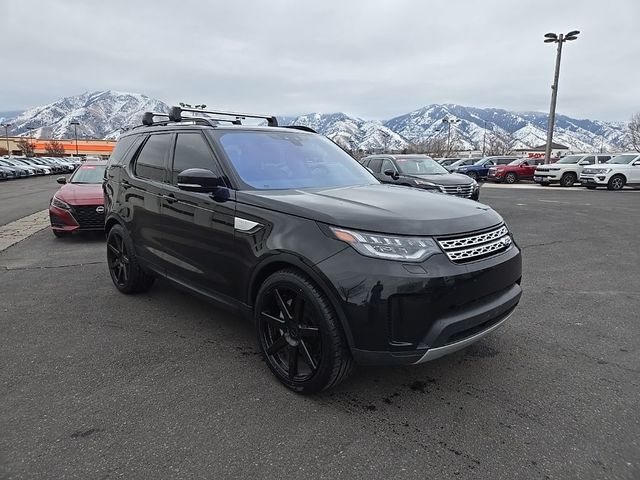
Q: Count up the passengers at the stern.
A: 0